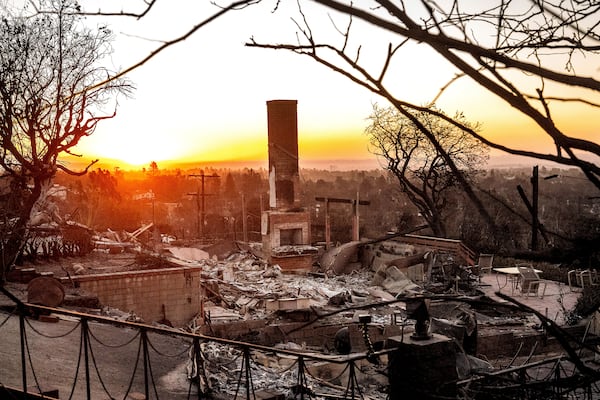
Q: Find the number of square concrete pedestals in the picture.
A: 1